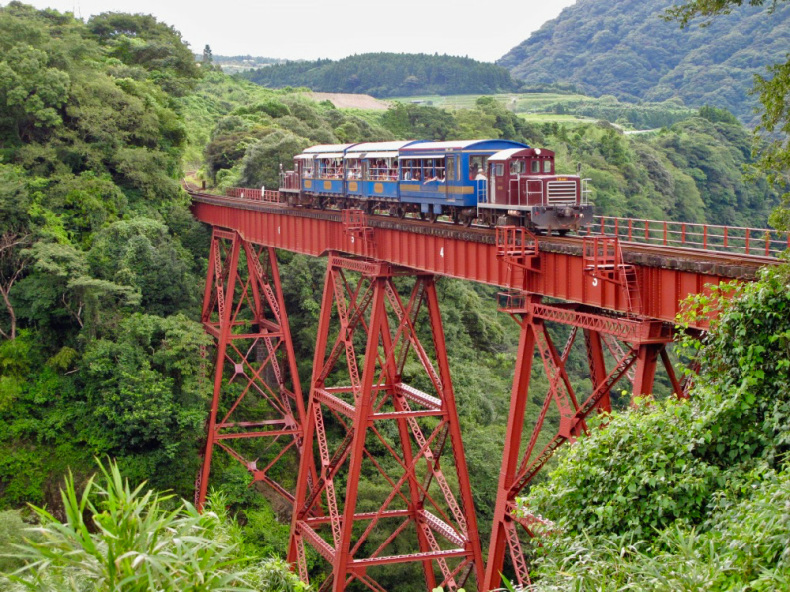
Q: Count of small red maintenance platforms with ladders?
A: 3